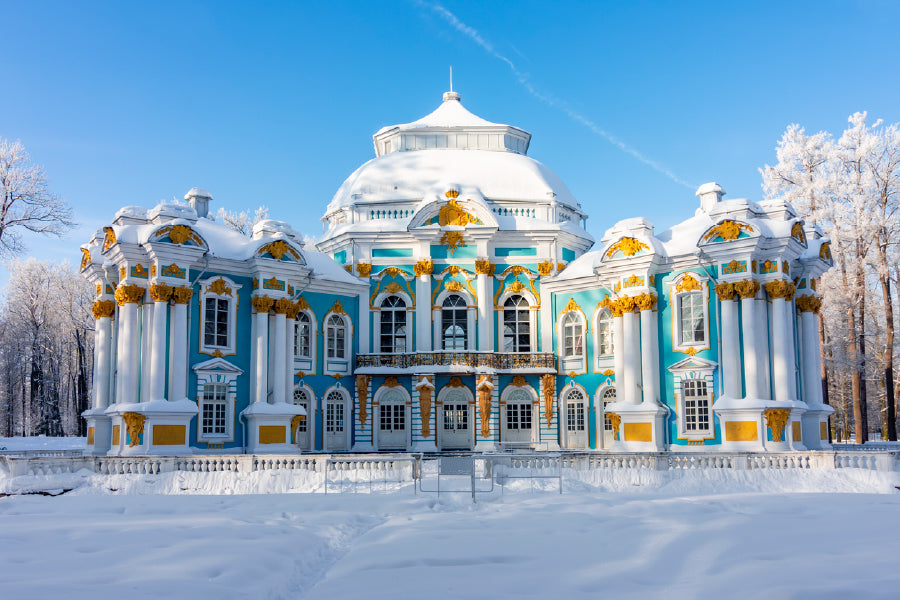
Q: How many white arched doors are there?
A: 7